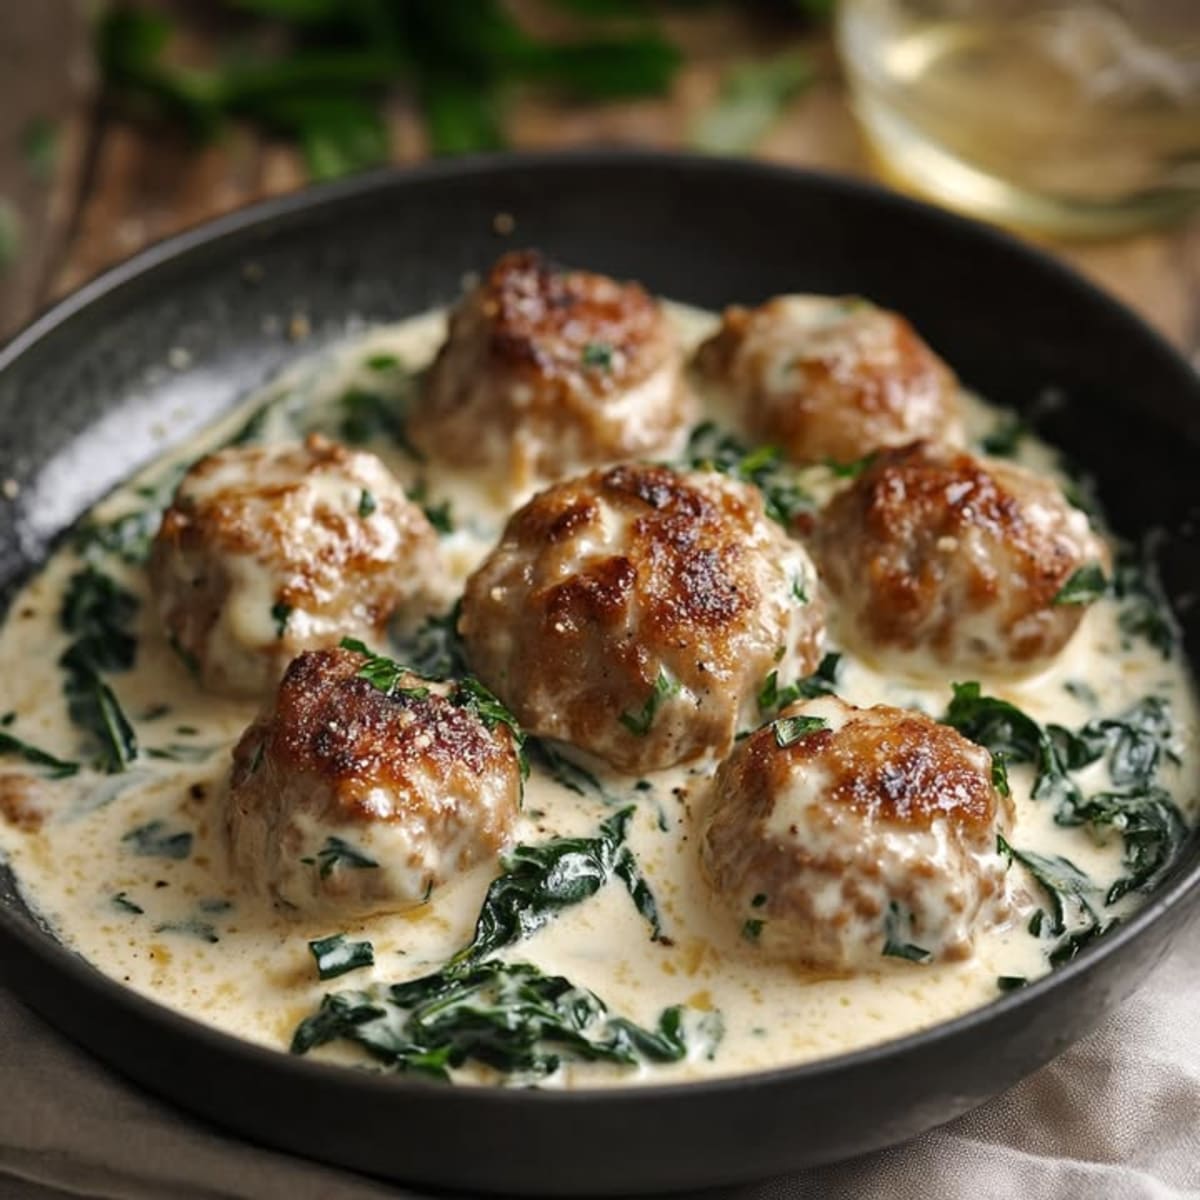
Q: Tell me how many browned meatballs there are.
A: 7